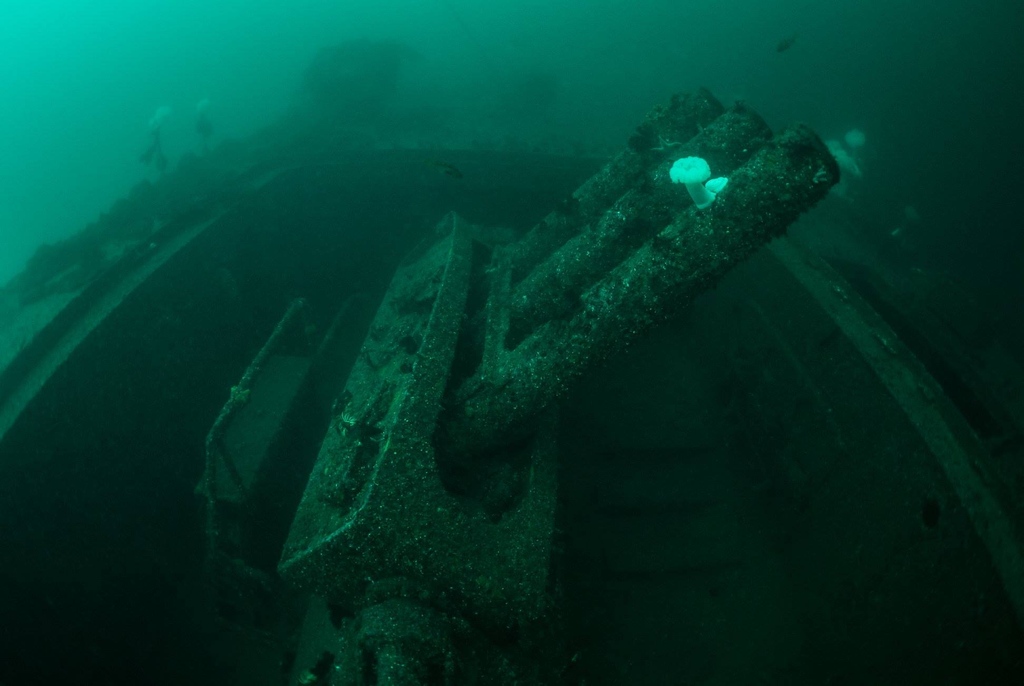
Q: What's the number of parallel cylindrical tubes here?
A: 3